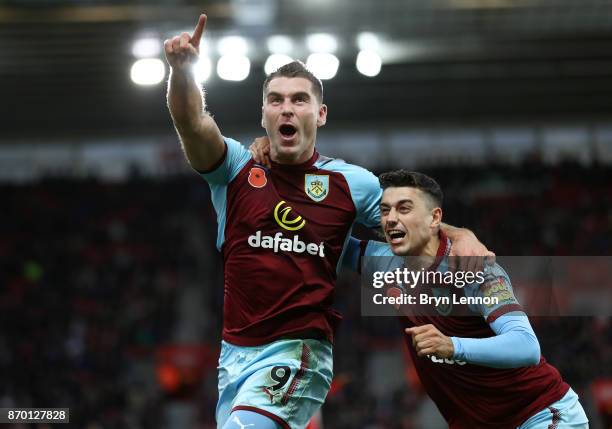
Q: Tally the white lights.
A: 12